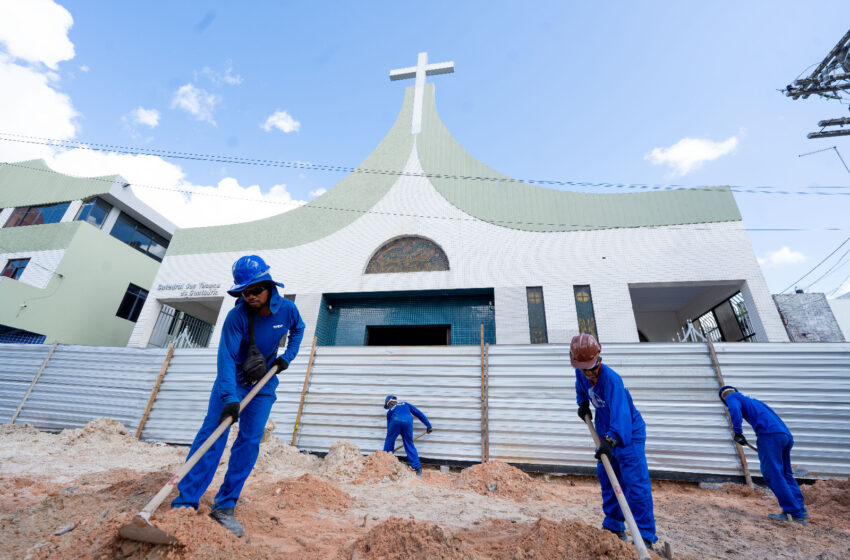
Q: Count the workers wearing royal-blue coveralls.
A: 4